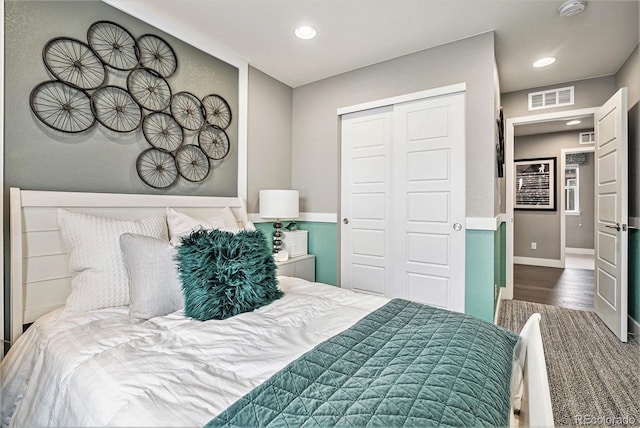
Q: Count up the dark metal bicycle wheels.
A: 12